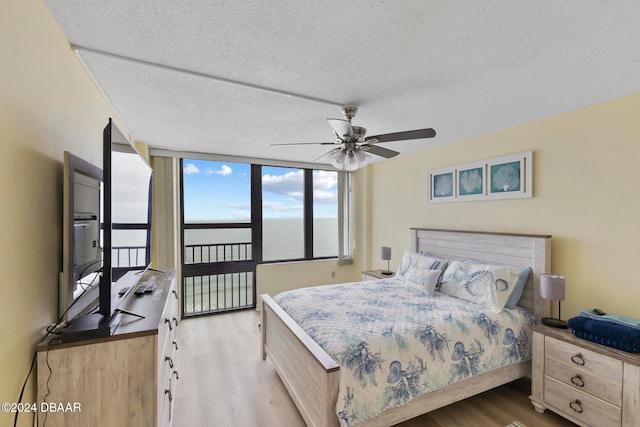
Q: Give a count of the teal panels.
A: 3